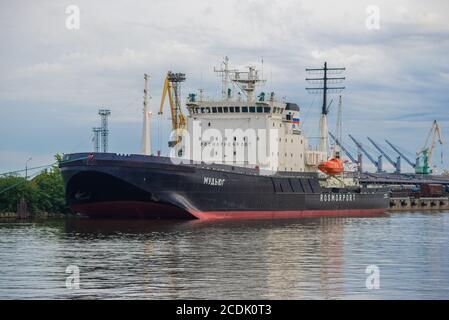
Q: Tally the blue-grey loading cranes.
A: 4